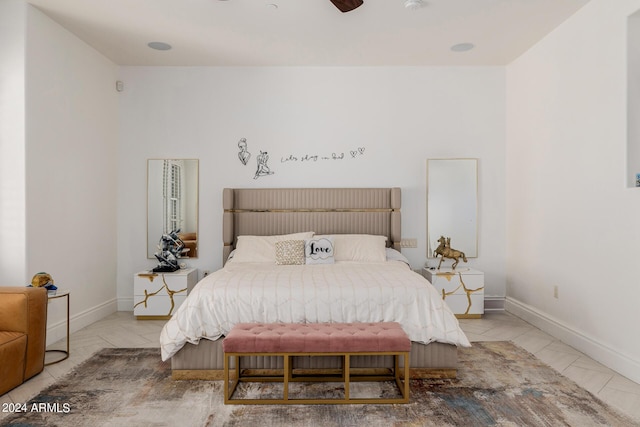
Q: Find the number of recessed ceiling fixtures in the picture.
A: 2